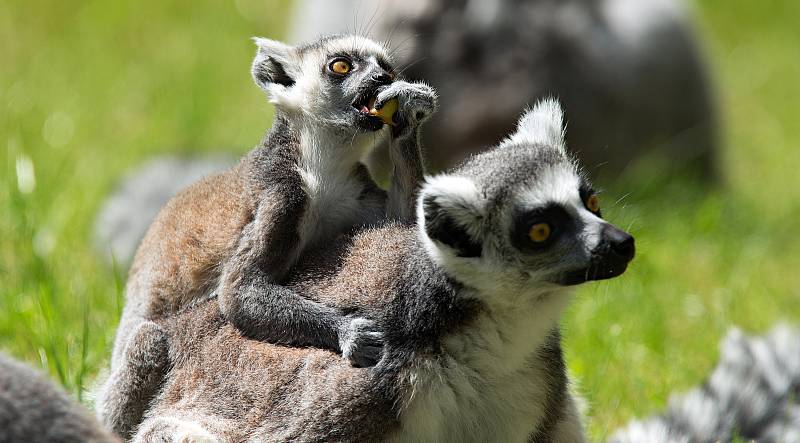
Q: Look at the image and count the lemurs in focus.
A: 2